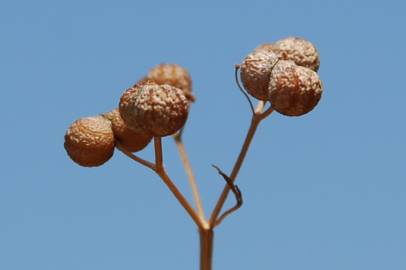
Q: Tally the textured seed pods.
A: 7